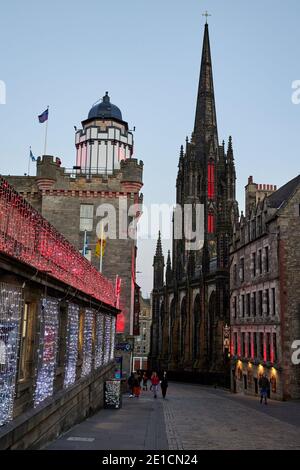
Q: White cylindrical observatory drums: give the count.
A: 1